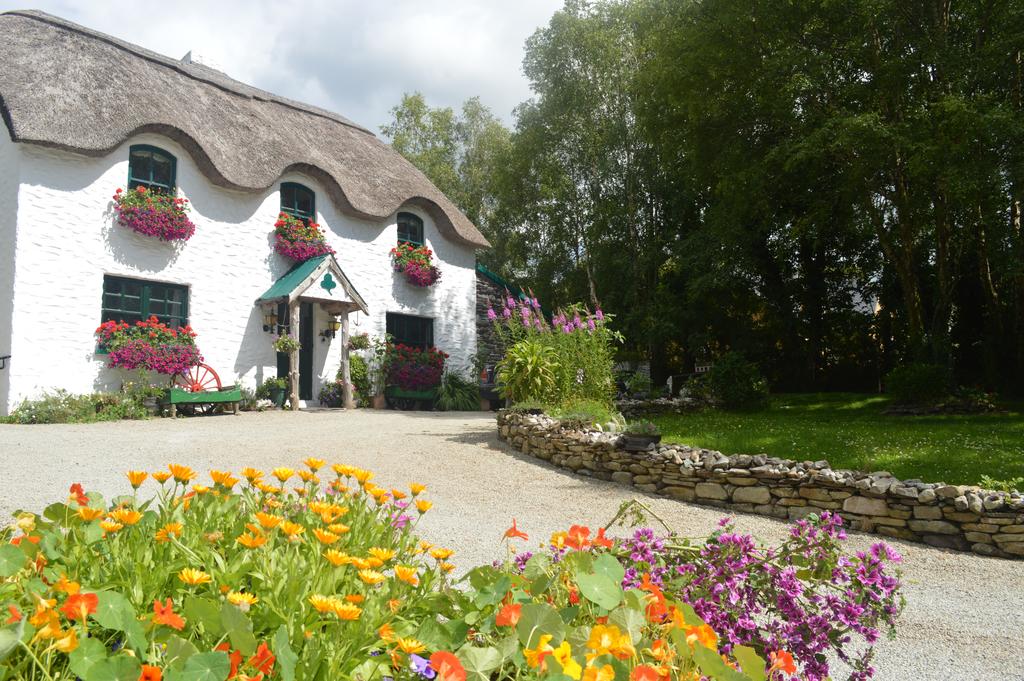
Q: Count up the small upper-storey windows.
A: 3